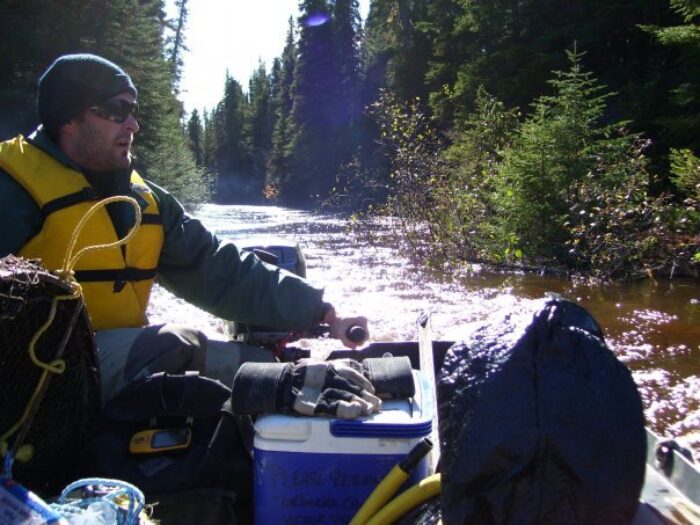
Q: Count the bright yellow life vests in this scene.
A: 1